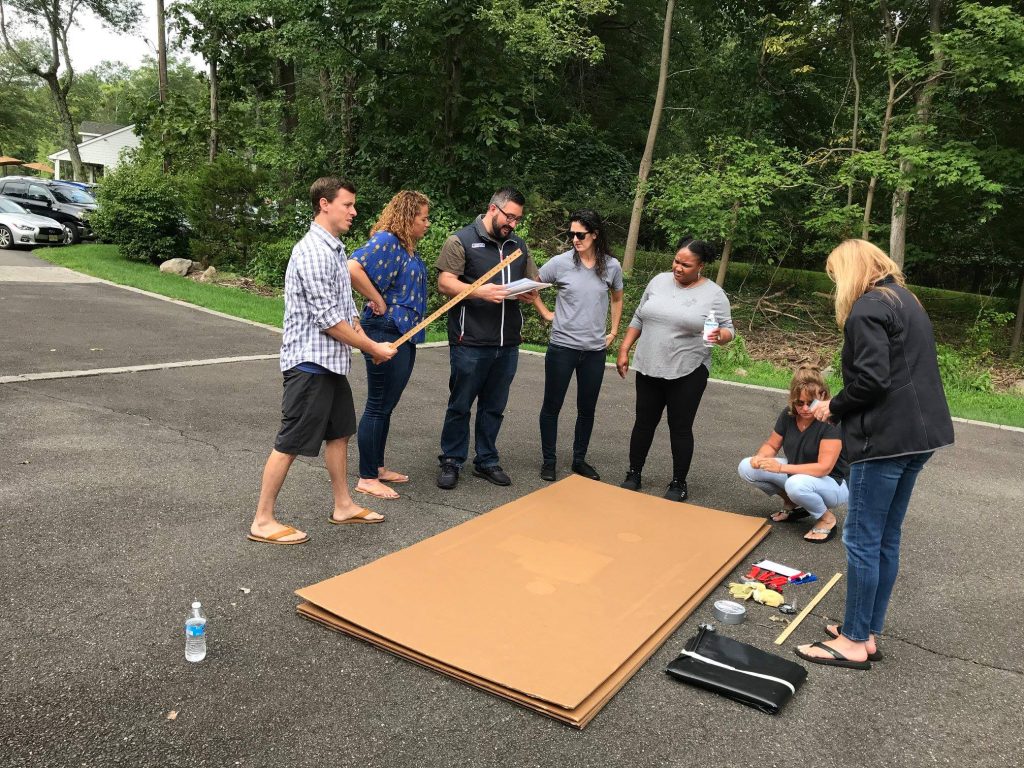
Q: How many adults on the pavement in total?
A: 7